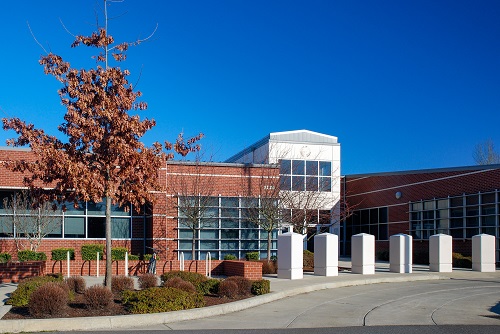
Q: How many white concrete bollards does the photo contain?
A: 6